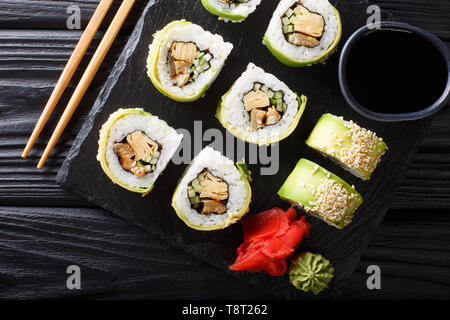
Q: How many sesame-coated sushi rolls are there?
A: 2